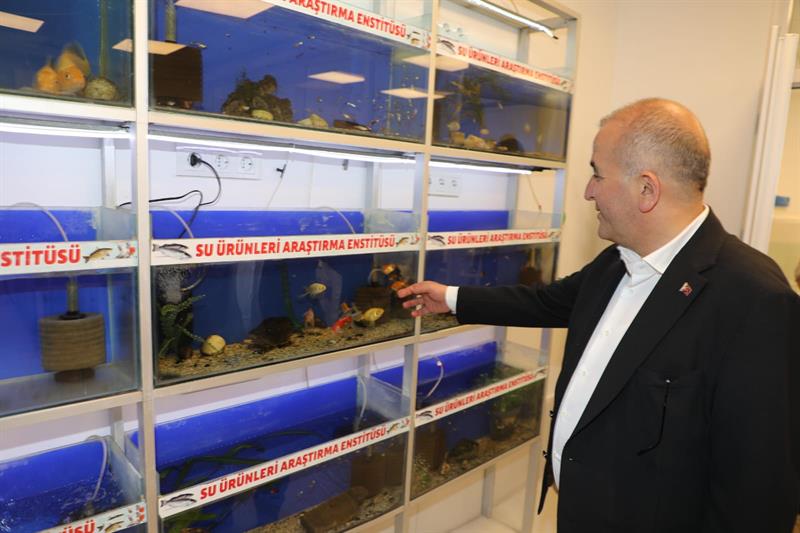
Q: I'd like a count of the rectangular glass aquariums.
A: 9